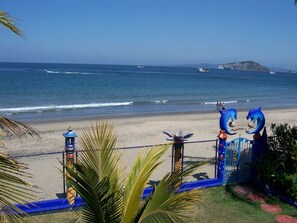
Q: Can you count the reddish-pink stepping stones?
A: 4